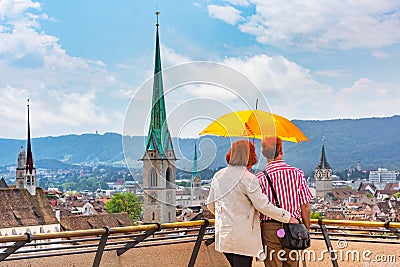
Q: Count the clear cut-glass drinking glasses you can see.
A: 0